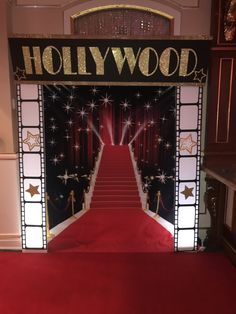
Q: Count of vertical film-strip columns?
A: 2